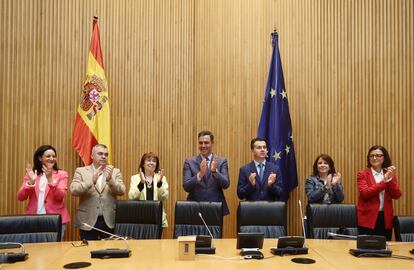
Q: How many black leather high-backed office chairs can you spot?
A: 6